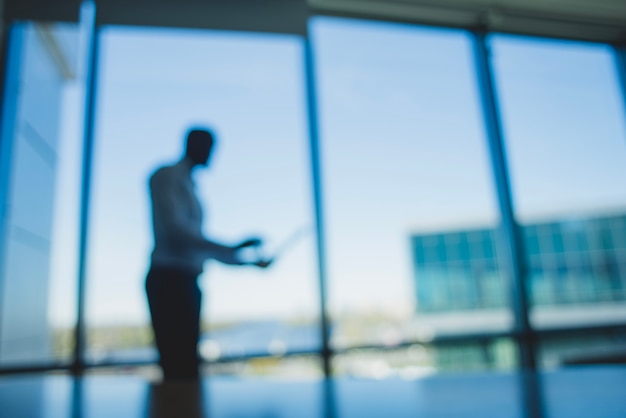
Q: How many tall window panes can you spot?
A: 4